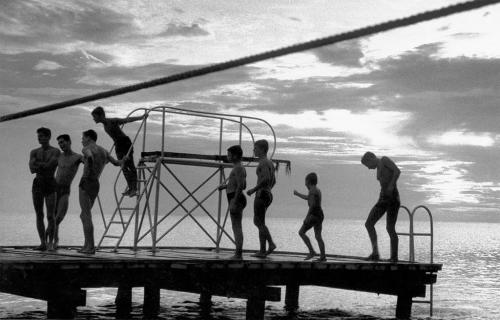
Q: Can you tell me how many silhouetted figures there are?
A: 8